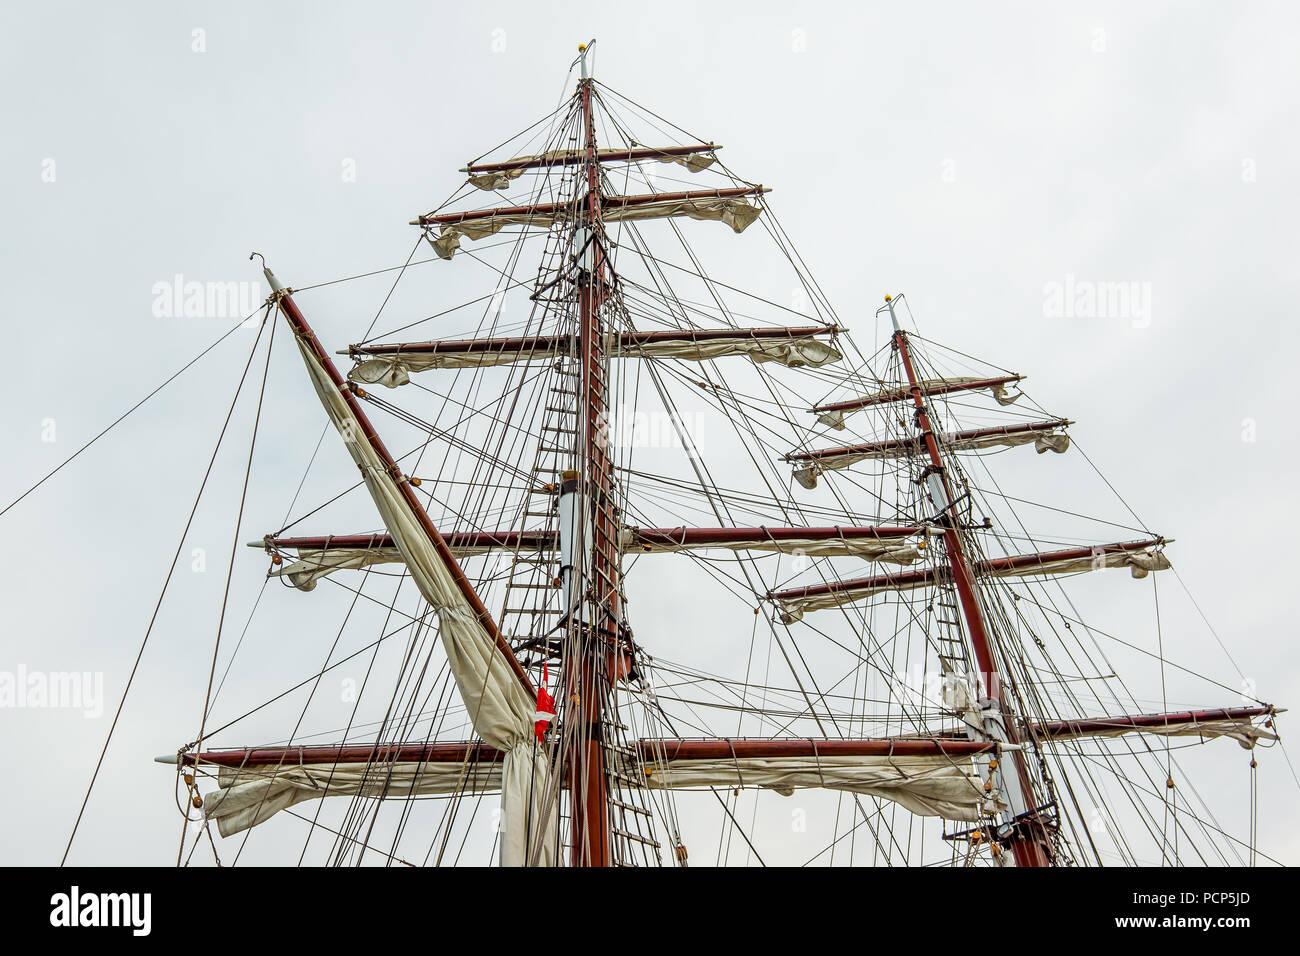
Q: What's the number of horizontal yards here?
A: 9